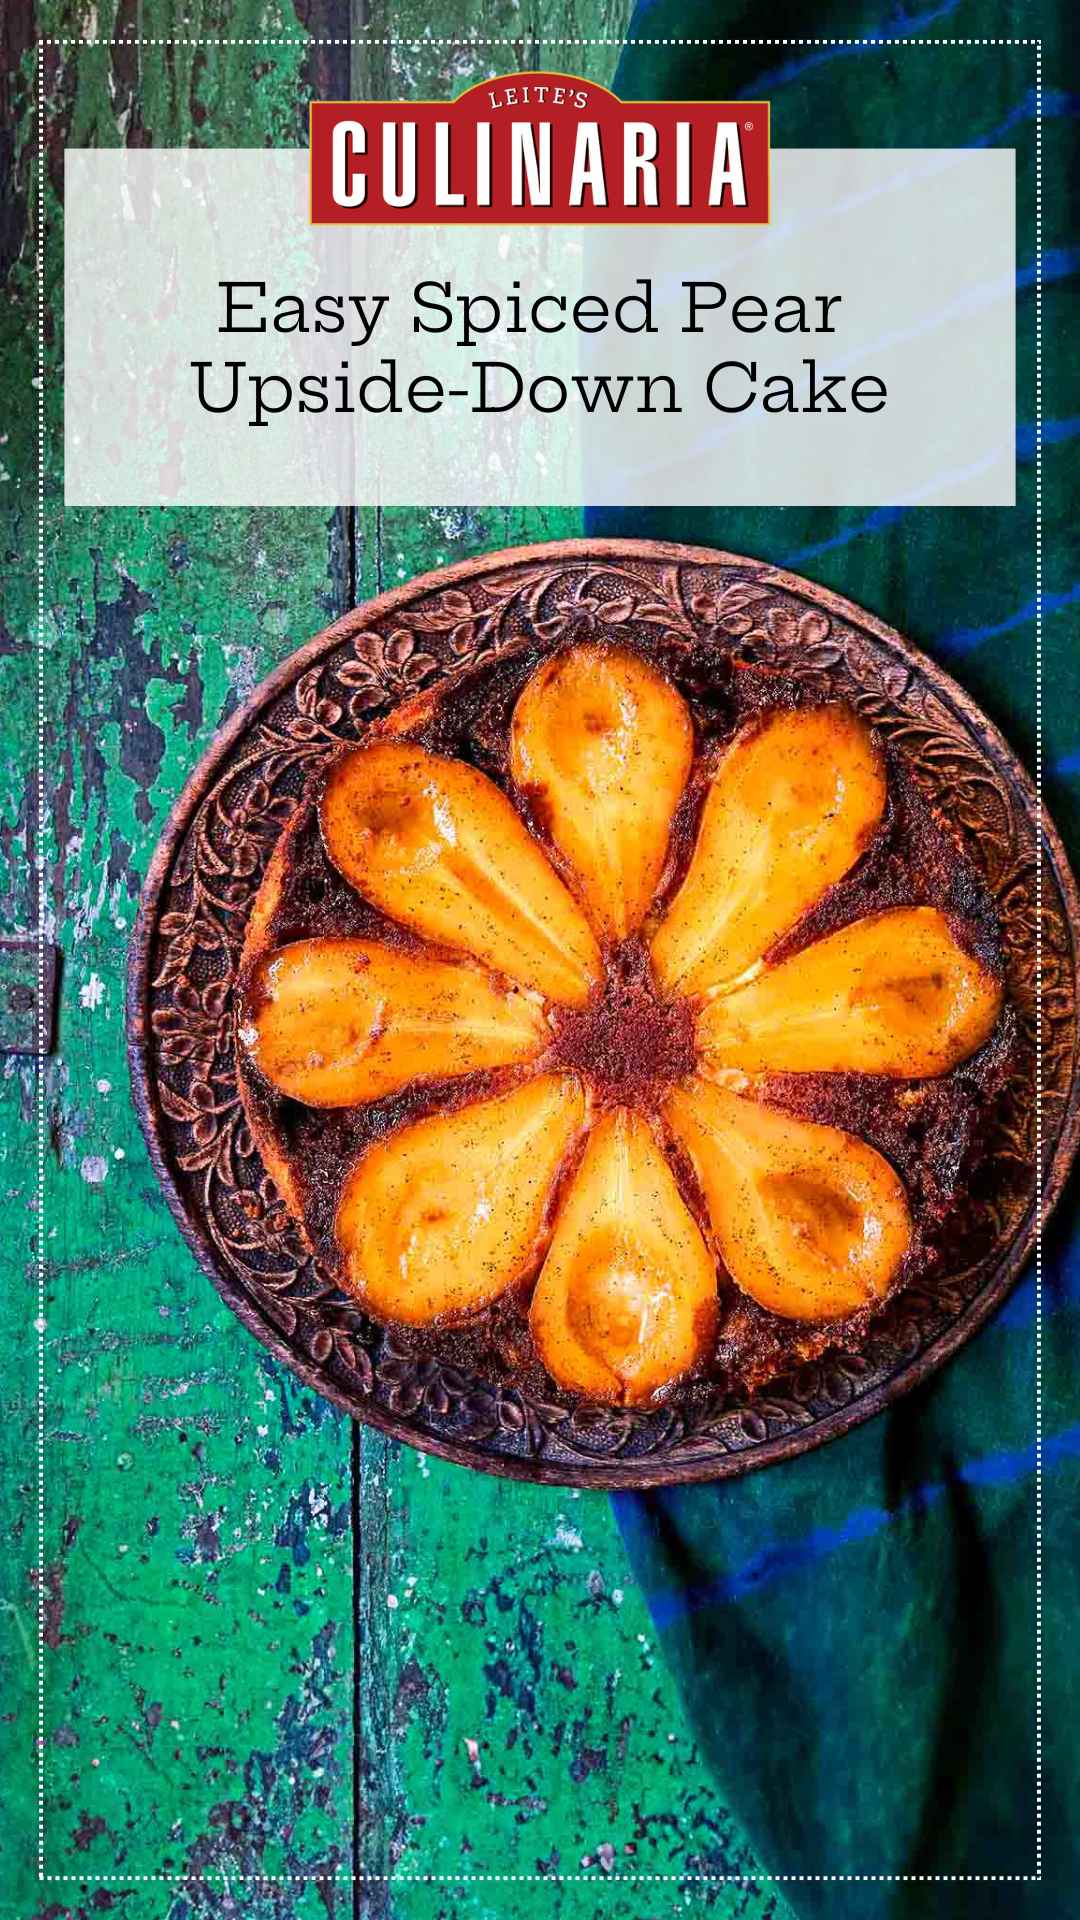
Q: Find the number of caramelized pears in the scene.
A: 8